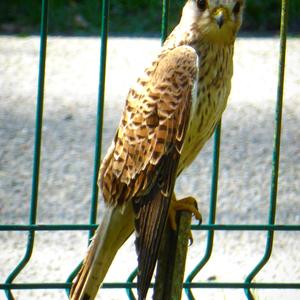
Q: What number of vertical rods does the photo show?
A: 5